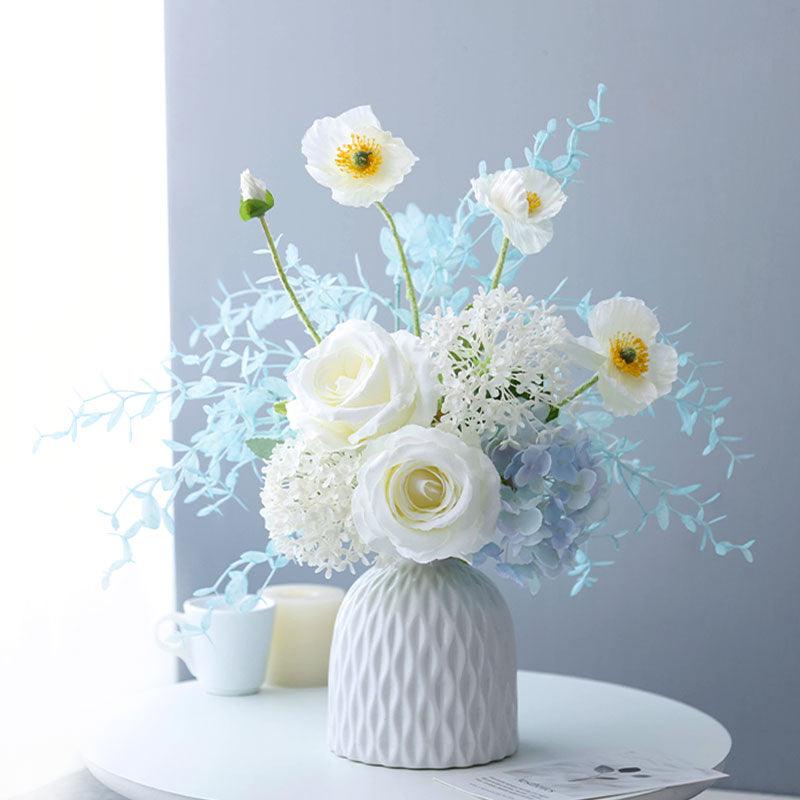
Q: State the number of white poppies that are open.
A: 3